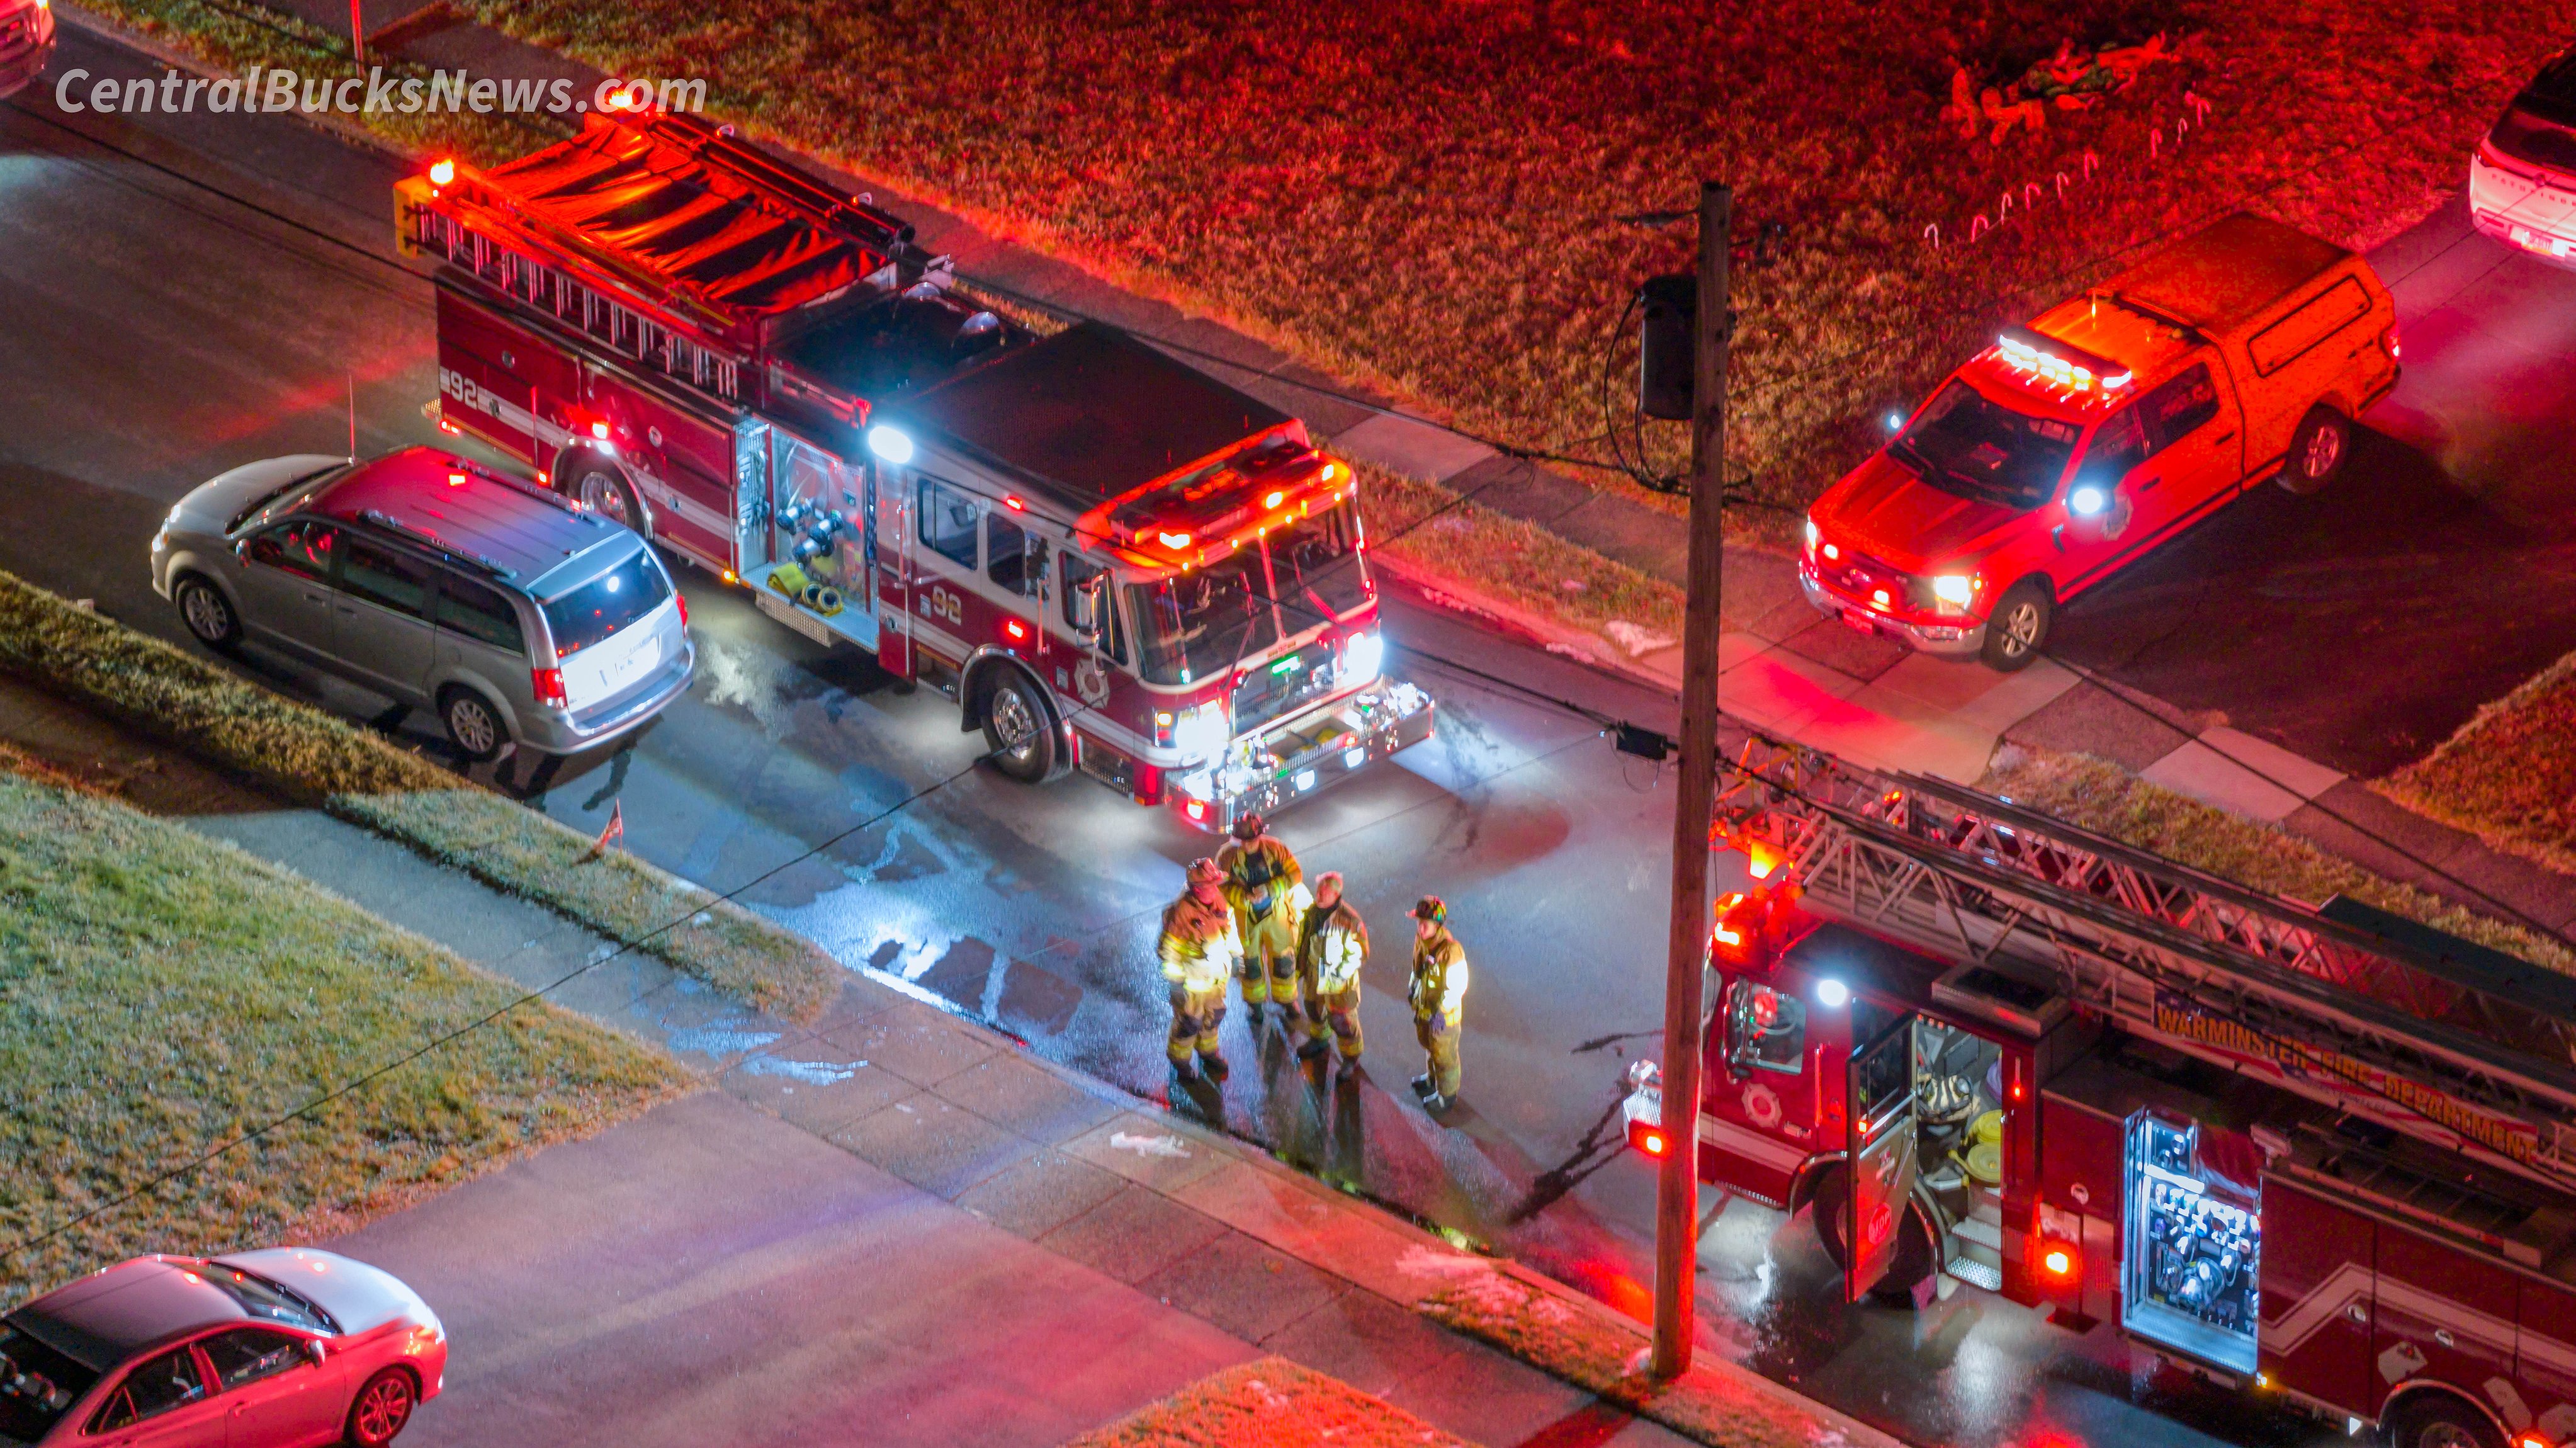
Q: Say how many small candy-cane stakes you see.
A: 9